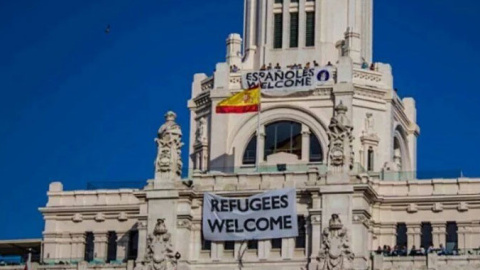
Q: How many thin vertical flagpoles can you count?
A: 1